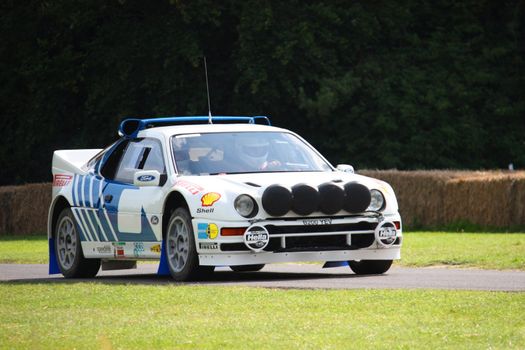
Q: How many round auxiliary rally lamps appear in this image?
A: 6